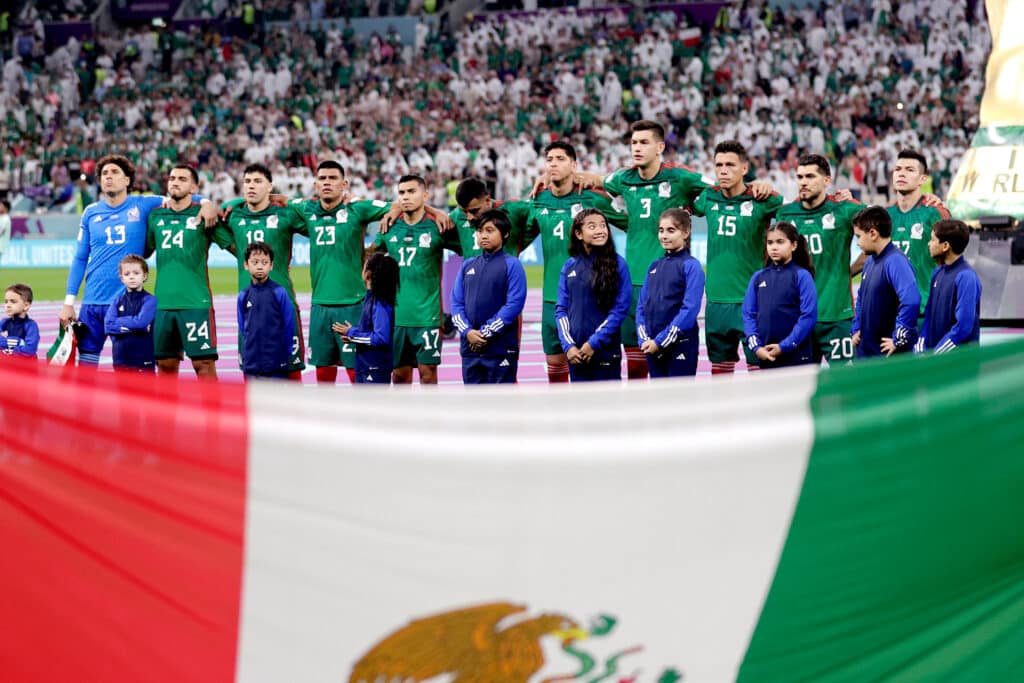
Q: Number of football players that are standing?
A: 11